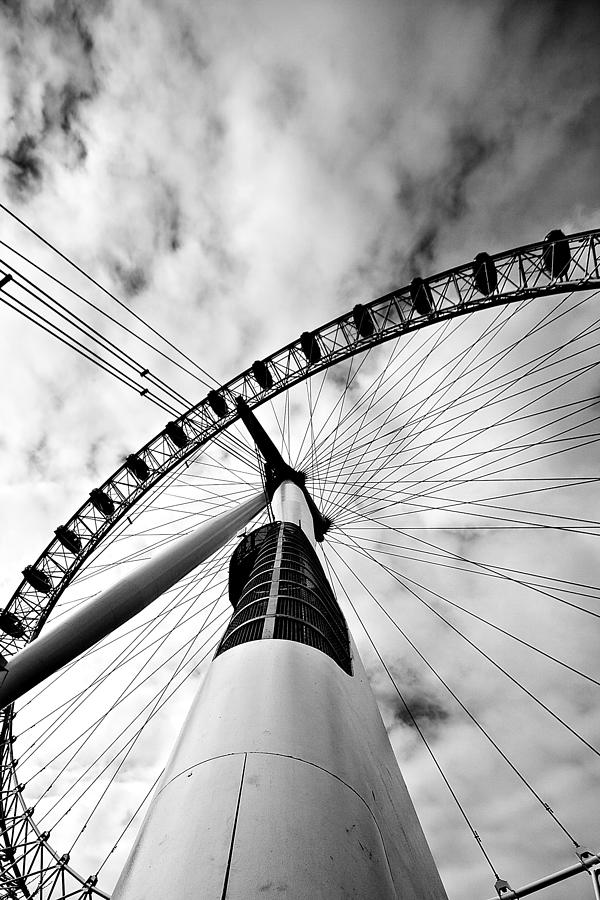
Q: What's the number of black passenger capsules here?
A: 13